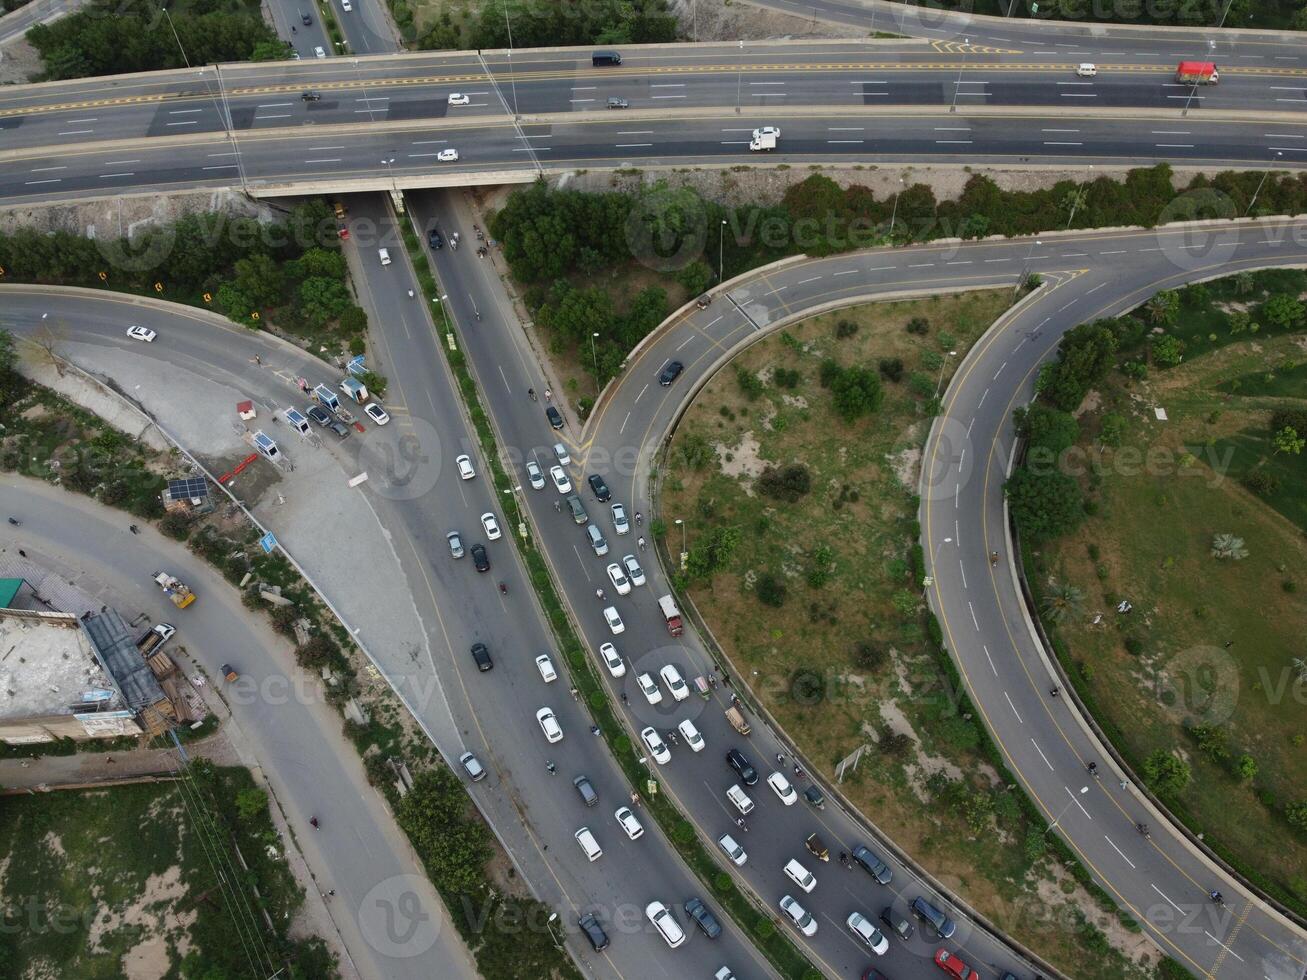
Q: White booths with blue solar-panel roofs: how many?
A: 4